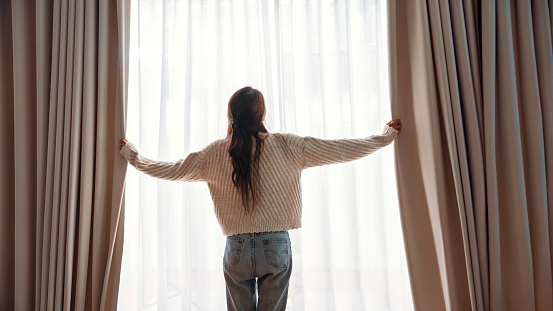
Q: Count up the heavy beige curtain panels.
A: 2